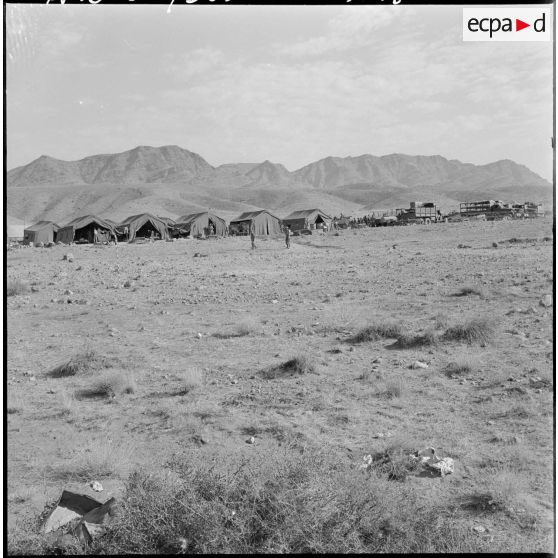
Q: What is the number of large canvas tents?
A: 6